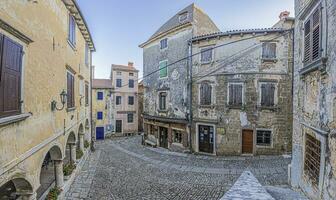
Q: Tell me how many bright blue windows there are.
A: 2